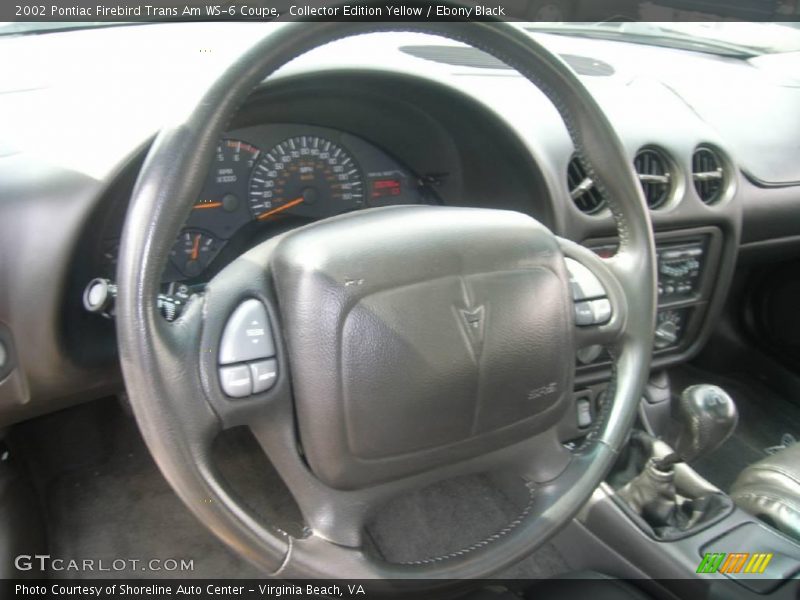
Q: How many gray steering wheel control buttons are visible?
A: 6